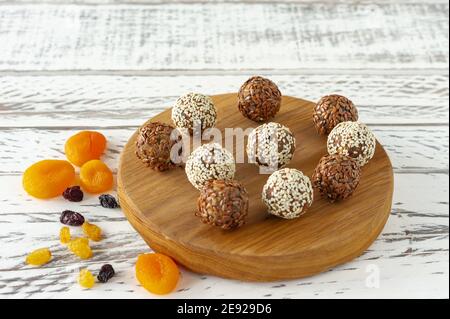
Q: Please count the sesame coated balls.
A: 5